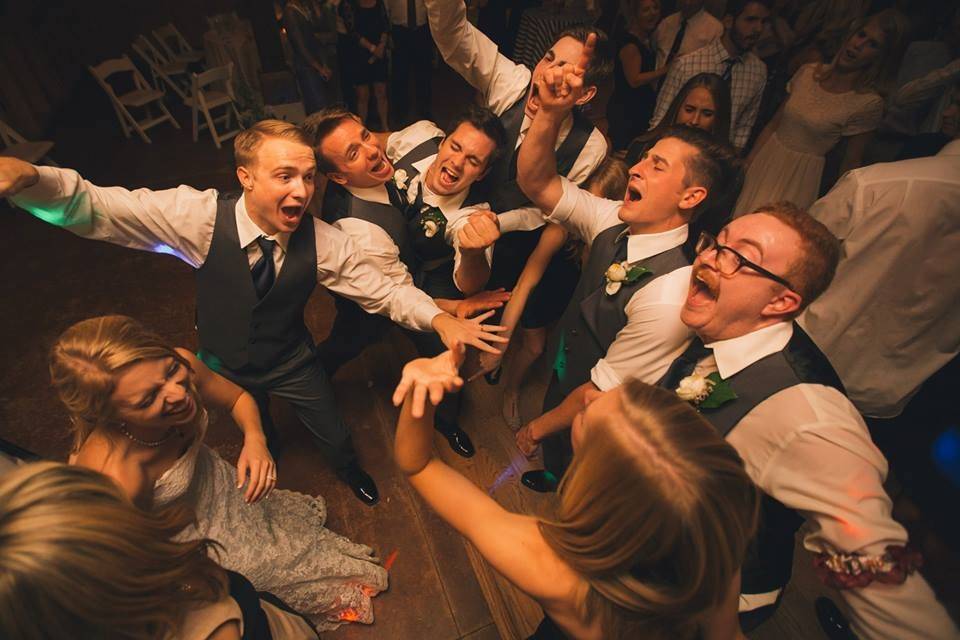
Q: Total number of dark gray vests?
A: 6